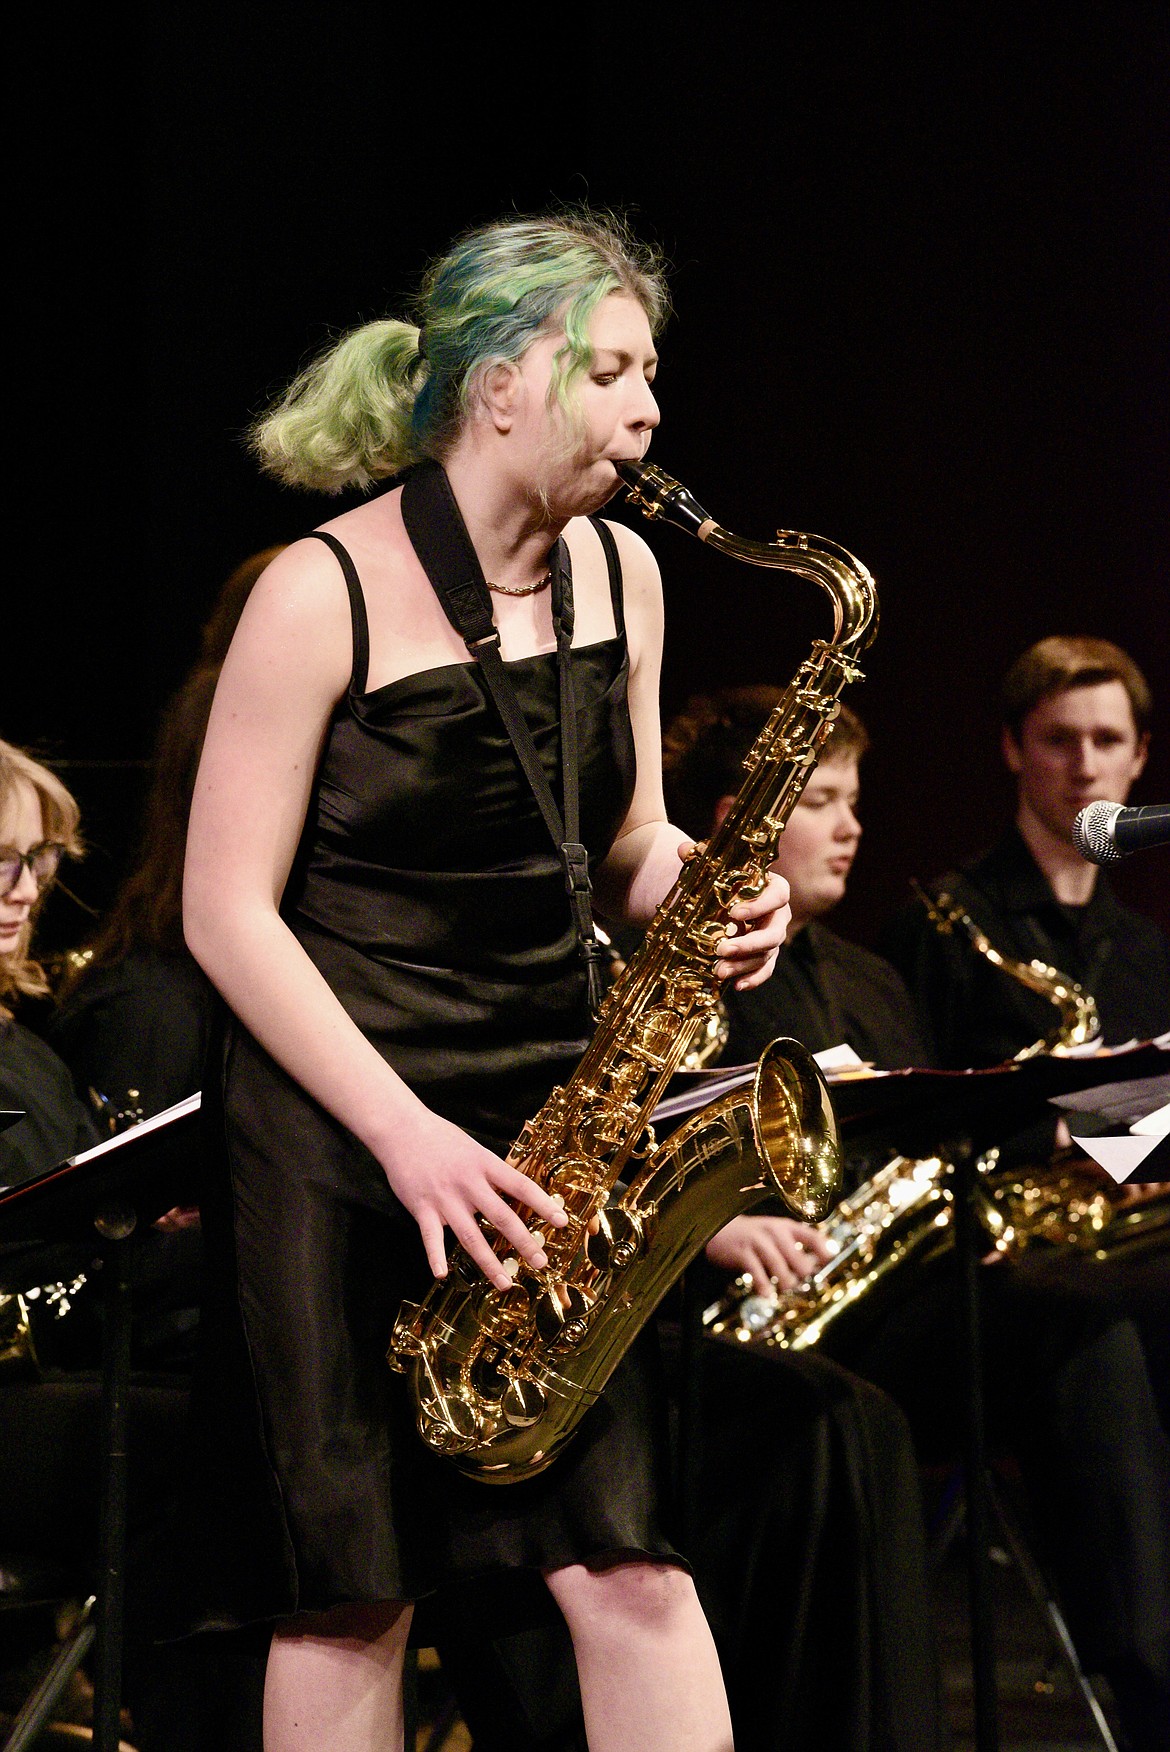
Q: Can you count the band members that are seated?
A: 4